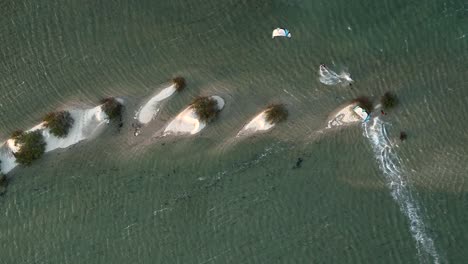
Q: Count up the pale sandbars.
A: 5